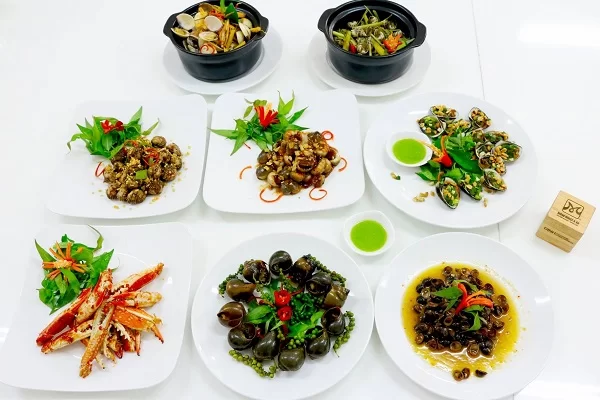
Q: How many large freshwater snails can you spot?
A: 12